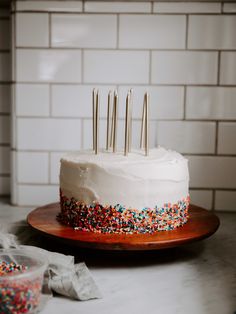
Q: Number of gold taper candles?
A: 9